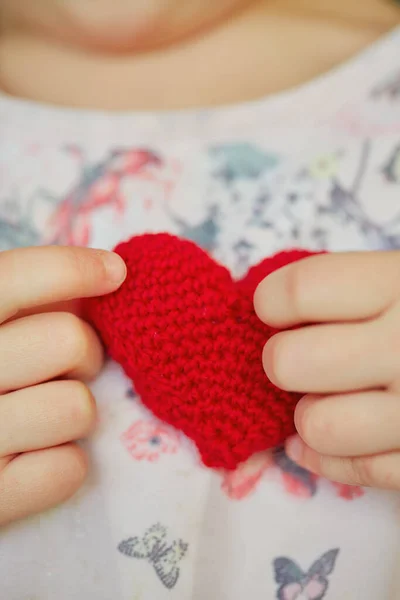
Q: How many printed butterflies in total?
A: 2